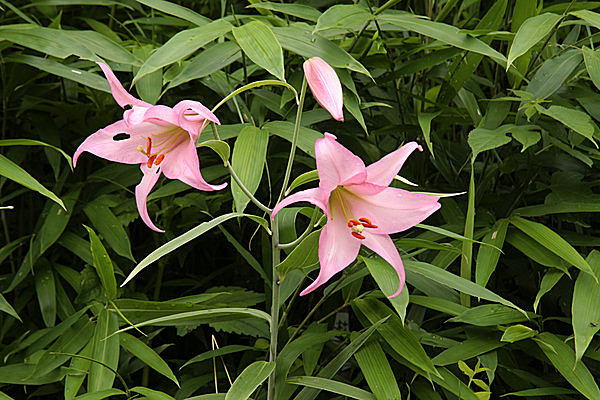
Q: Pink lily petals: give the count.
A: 12